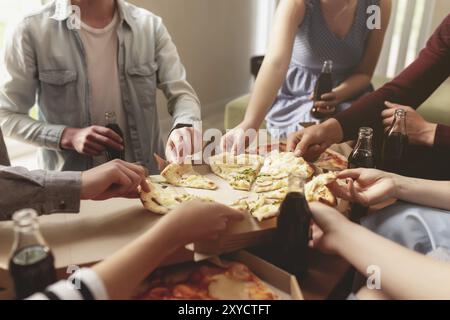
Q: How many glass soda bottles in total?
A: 6